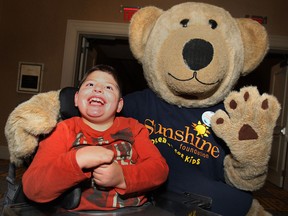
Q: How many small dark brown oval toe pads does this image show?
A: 4